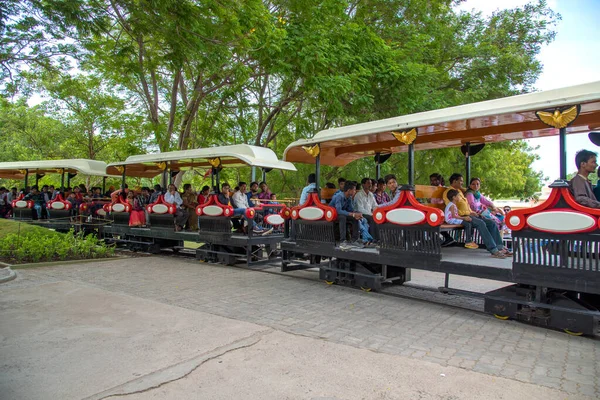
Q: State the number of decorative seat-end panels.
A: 8